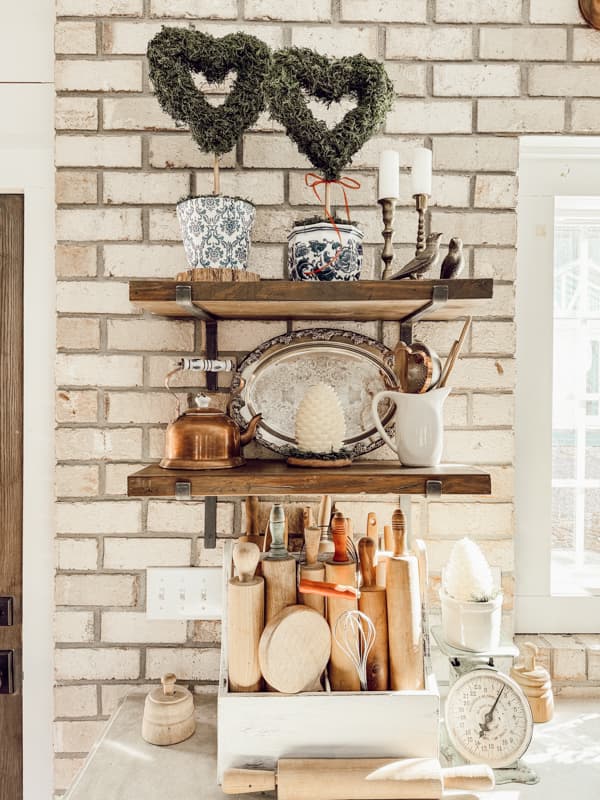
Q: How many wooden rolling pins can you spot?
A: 7